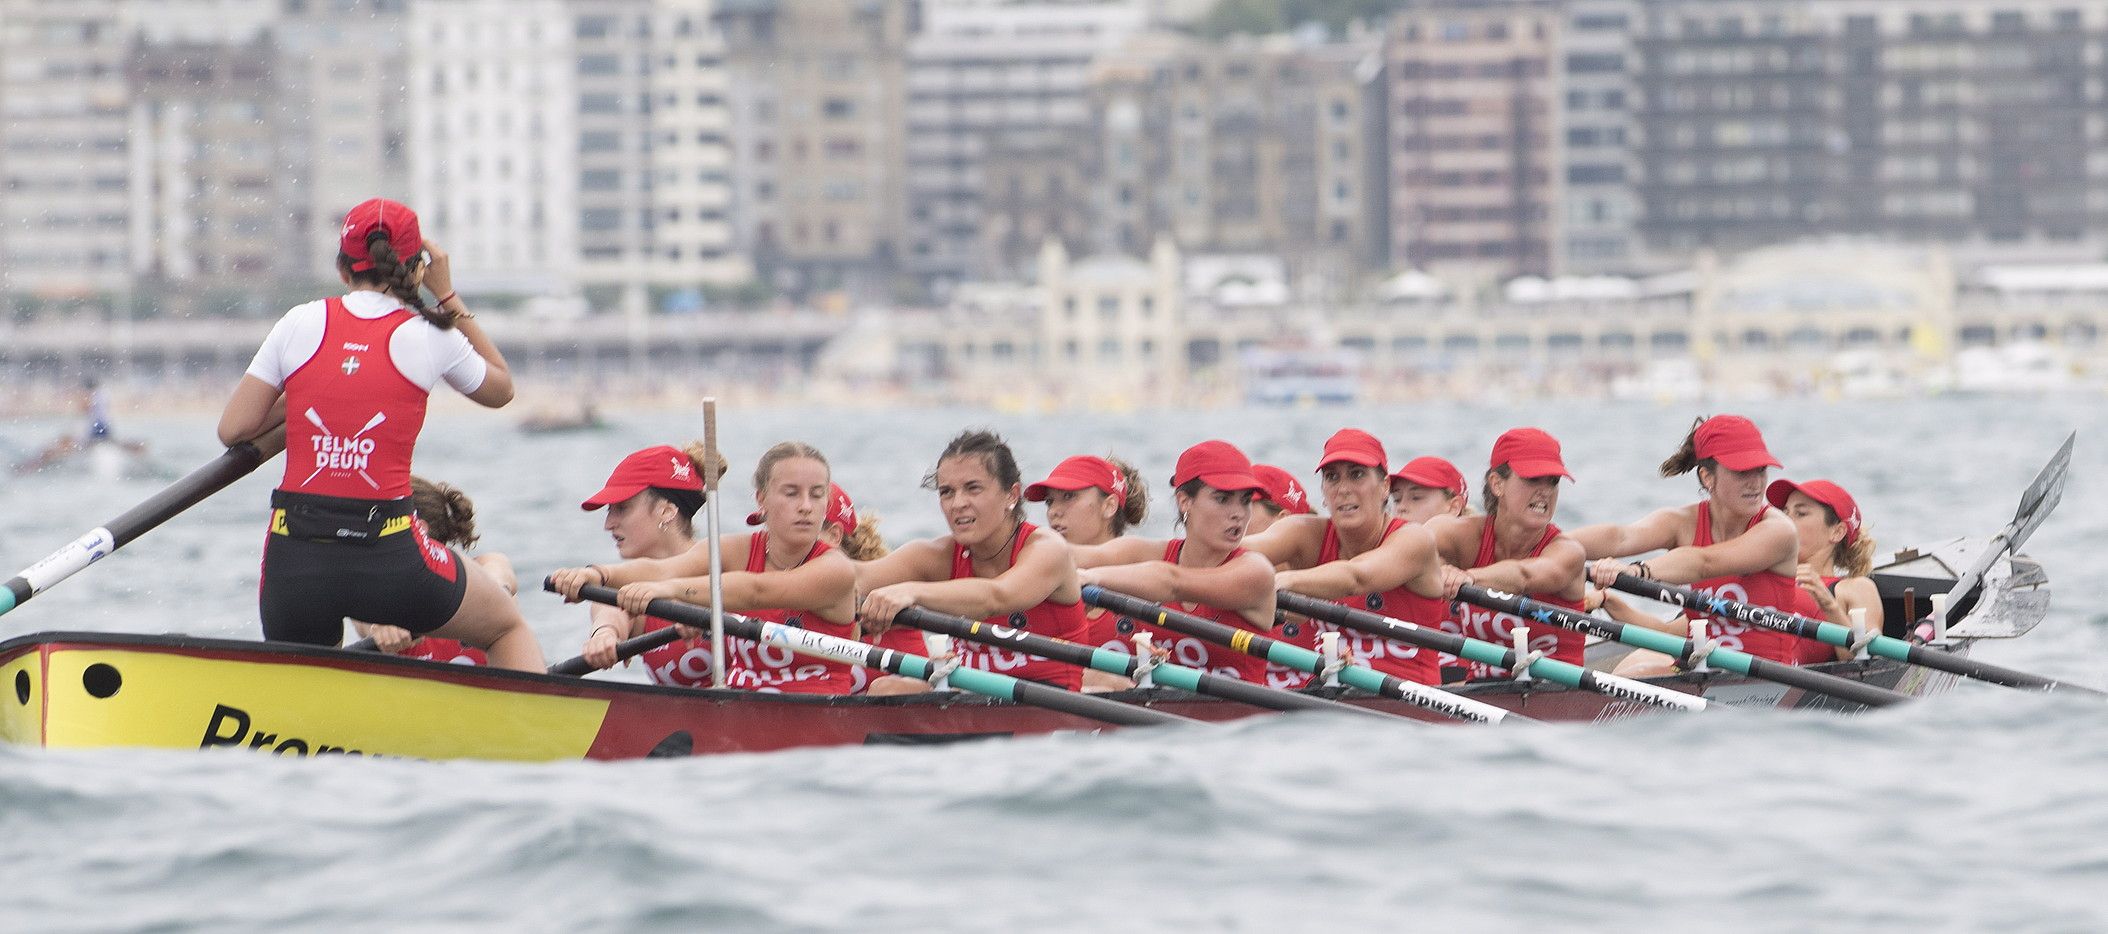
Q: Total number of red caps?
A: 11